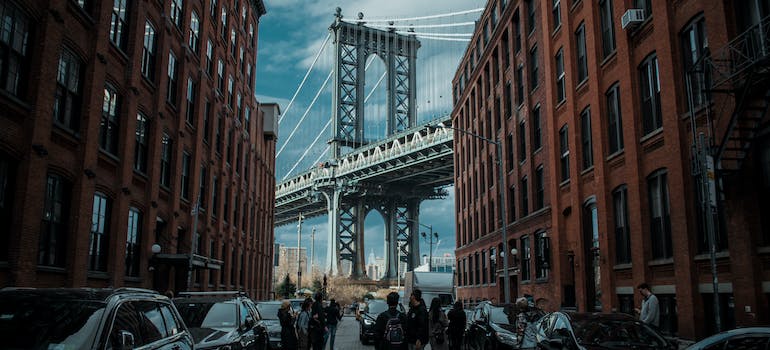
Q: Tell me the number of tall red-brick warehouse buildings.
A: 2